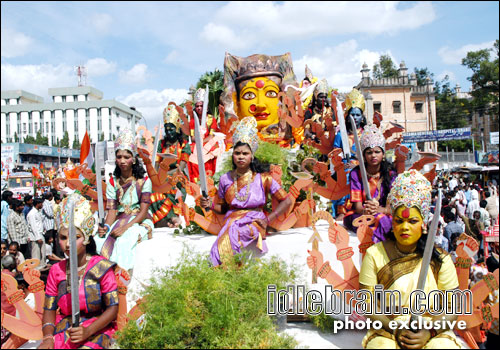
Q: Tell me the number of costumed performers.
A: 9